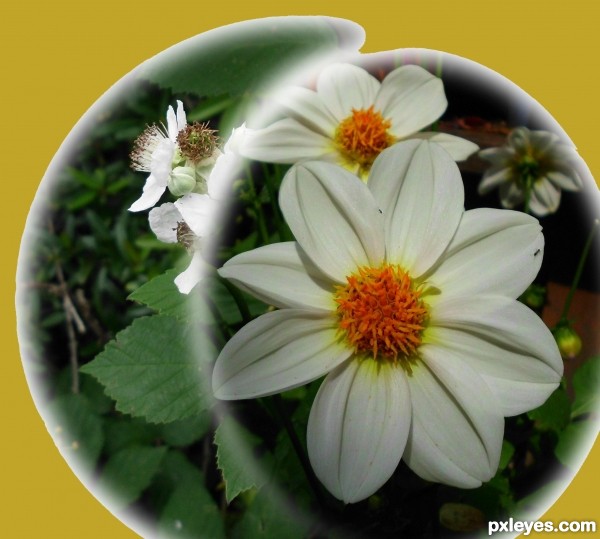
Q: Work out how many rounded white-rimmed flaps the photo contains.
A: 2